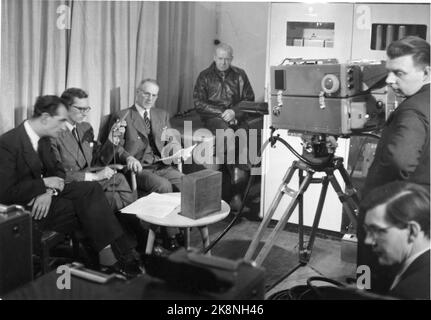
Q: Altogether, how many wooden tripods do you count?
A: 1